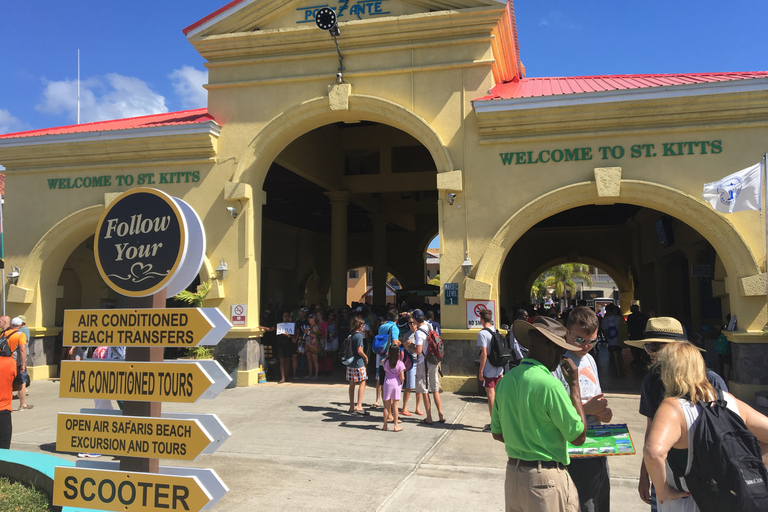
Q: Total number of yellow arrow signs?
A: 4